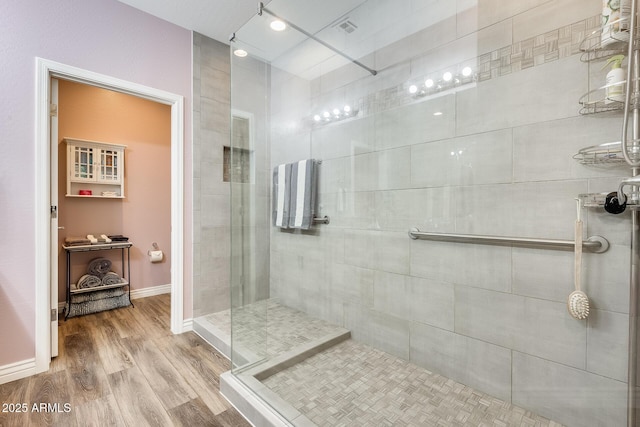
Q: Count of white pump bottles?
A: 1